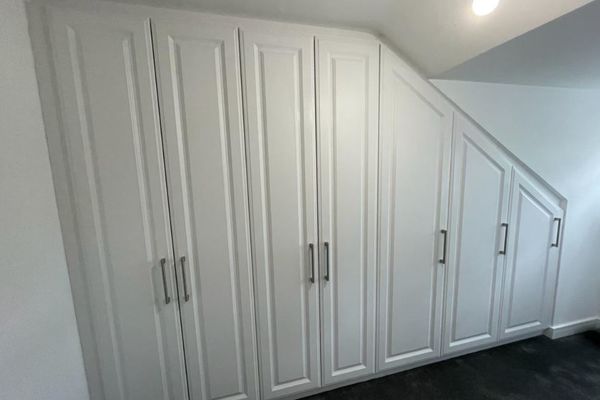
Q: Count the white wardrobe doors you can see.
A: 7